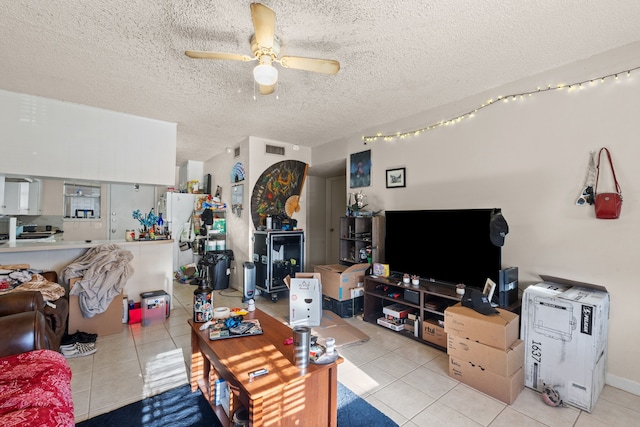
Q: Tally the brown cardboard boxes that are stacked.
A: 3